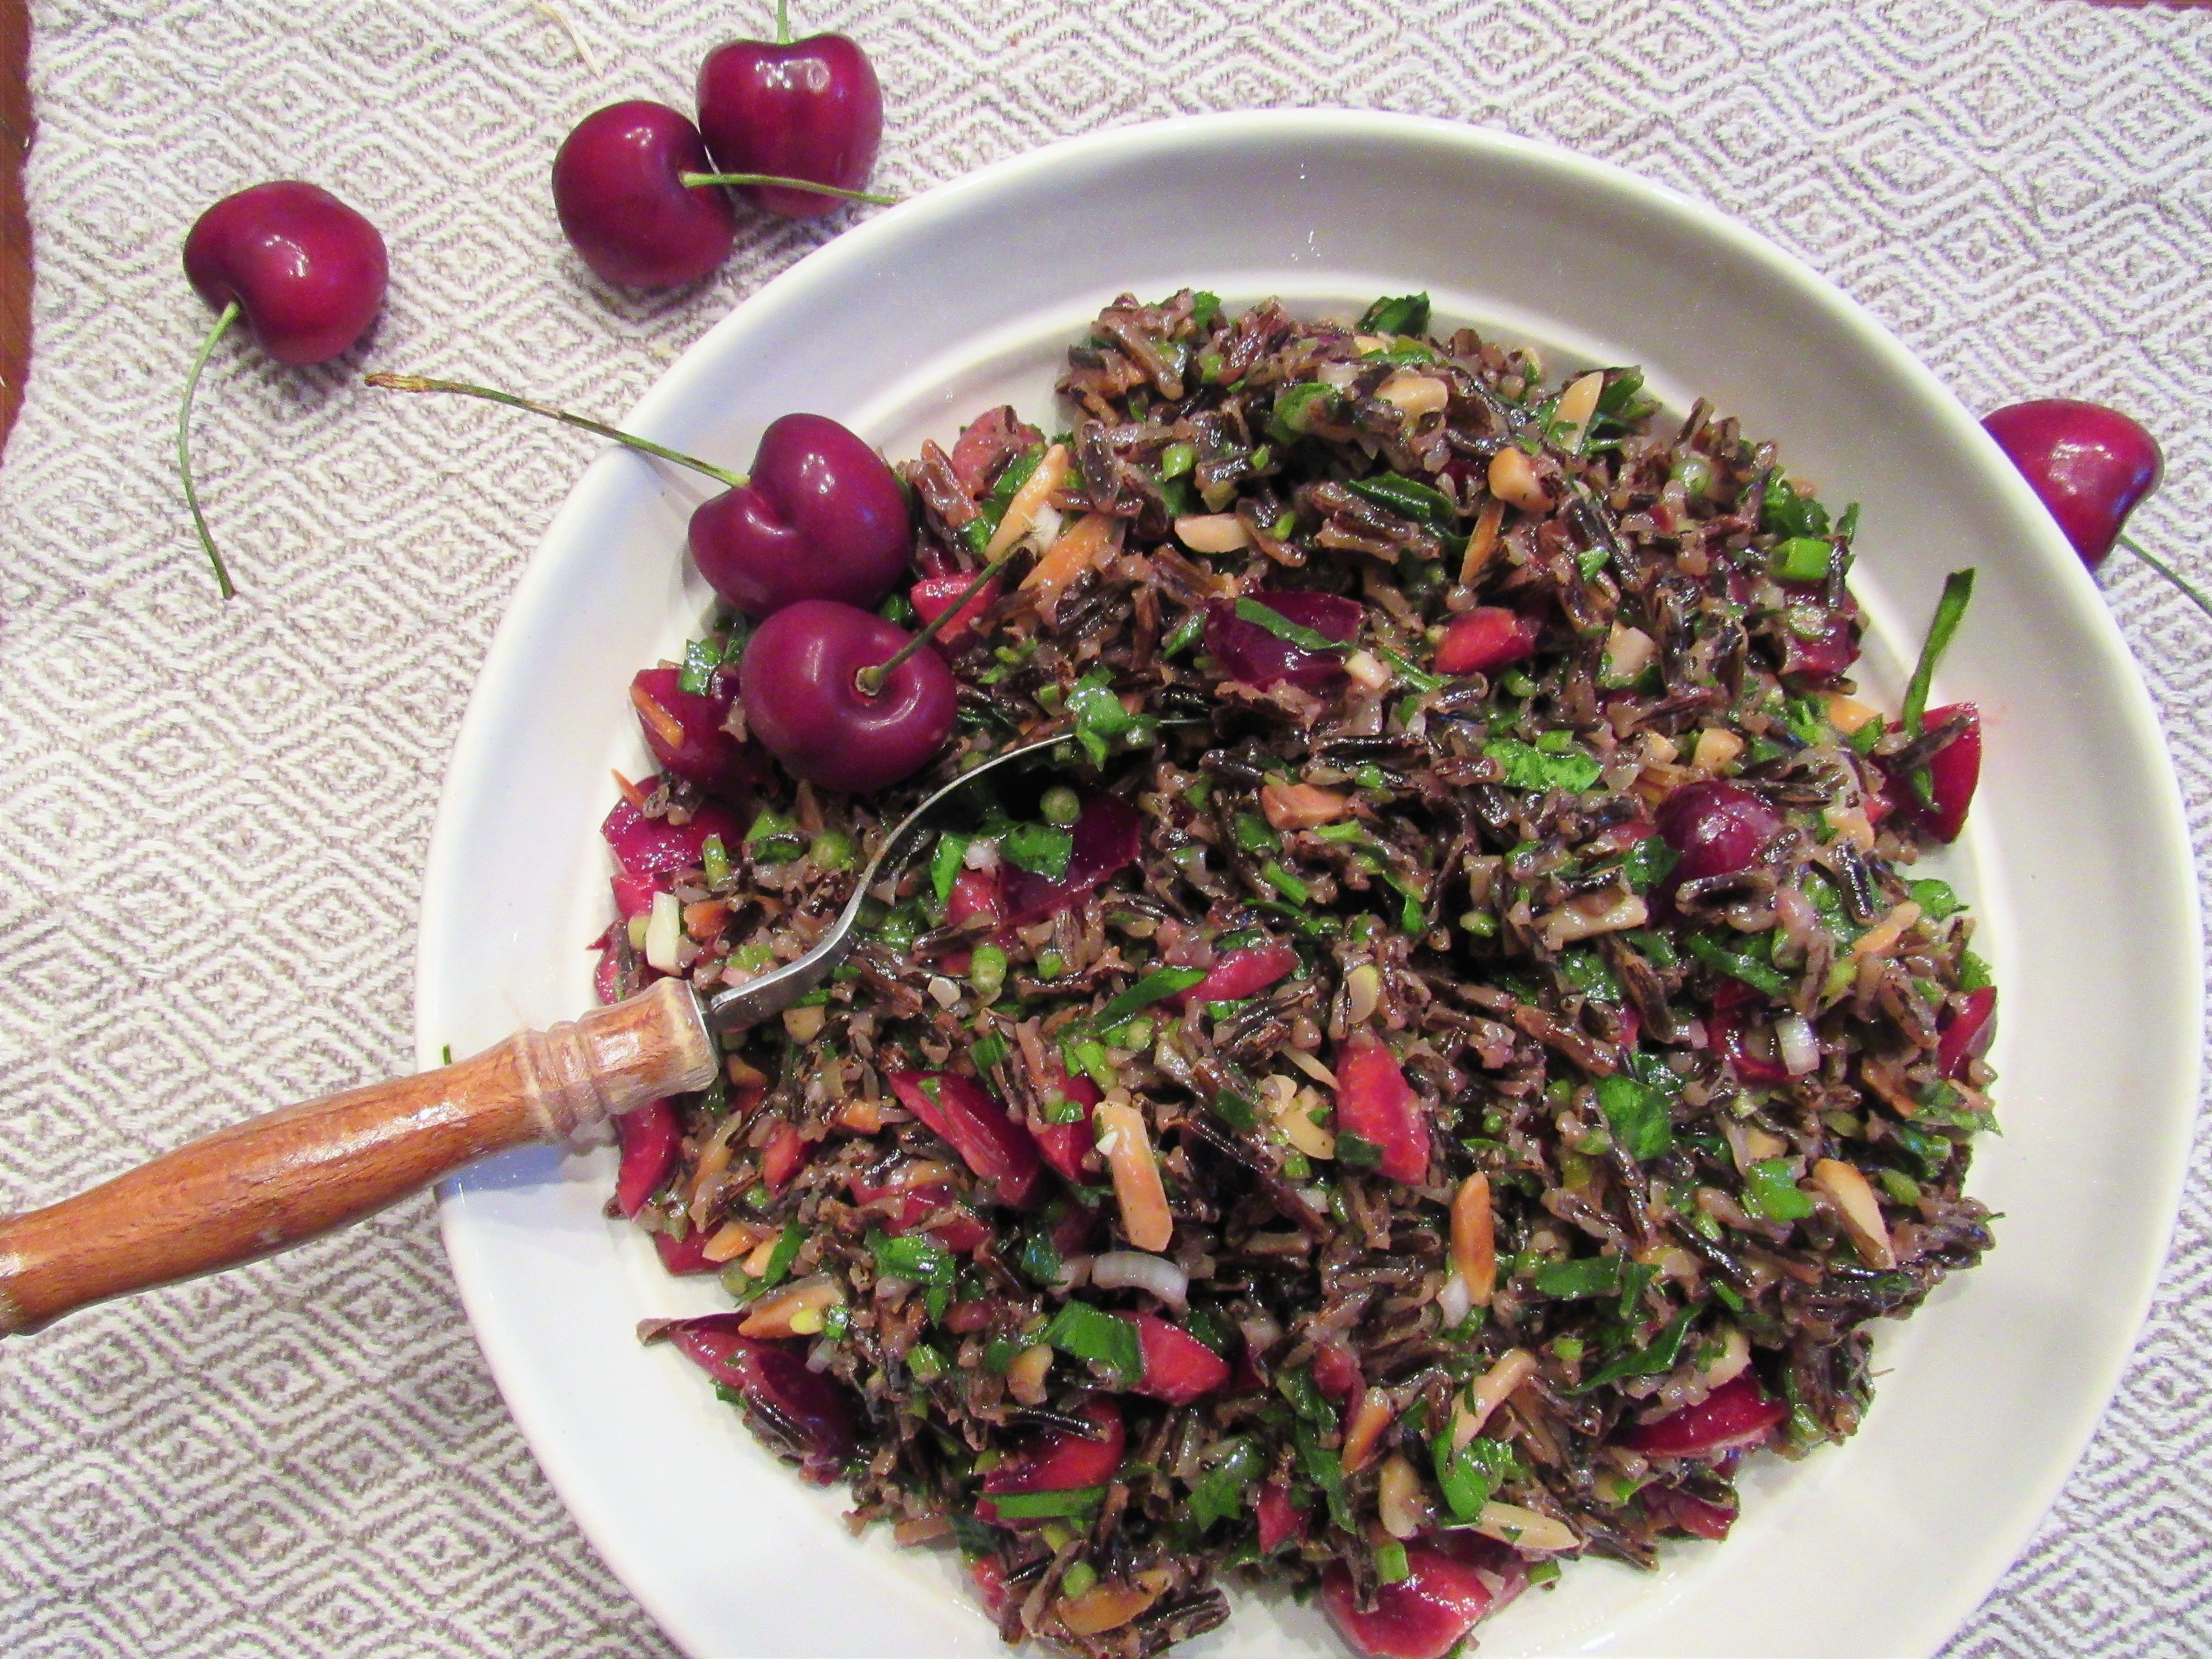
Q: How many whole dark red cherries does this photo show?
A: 6